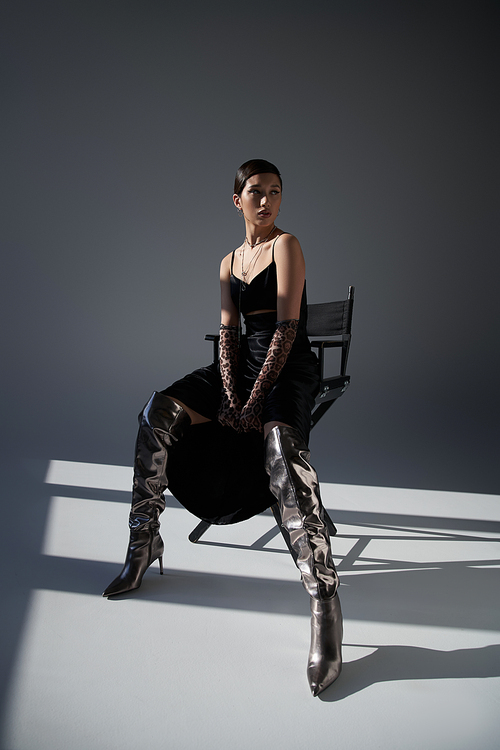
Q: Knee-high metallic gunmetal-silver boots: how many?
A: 2